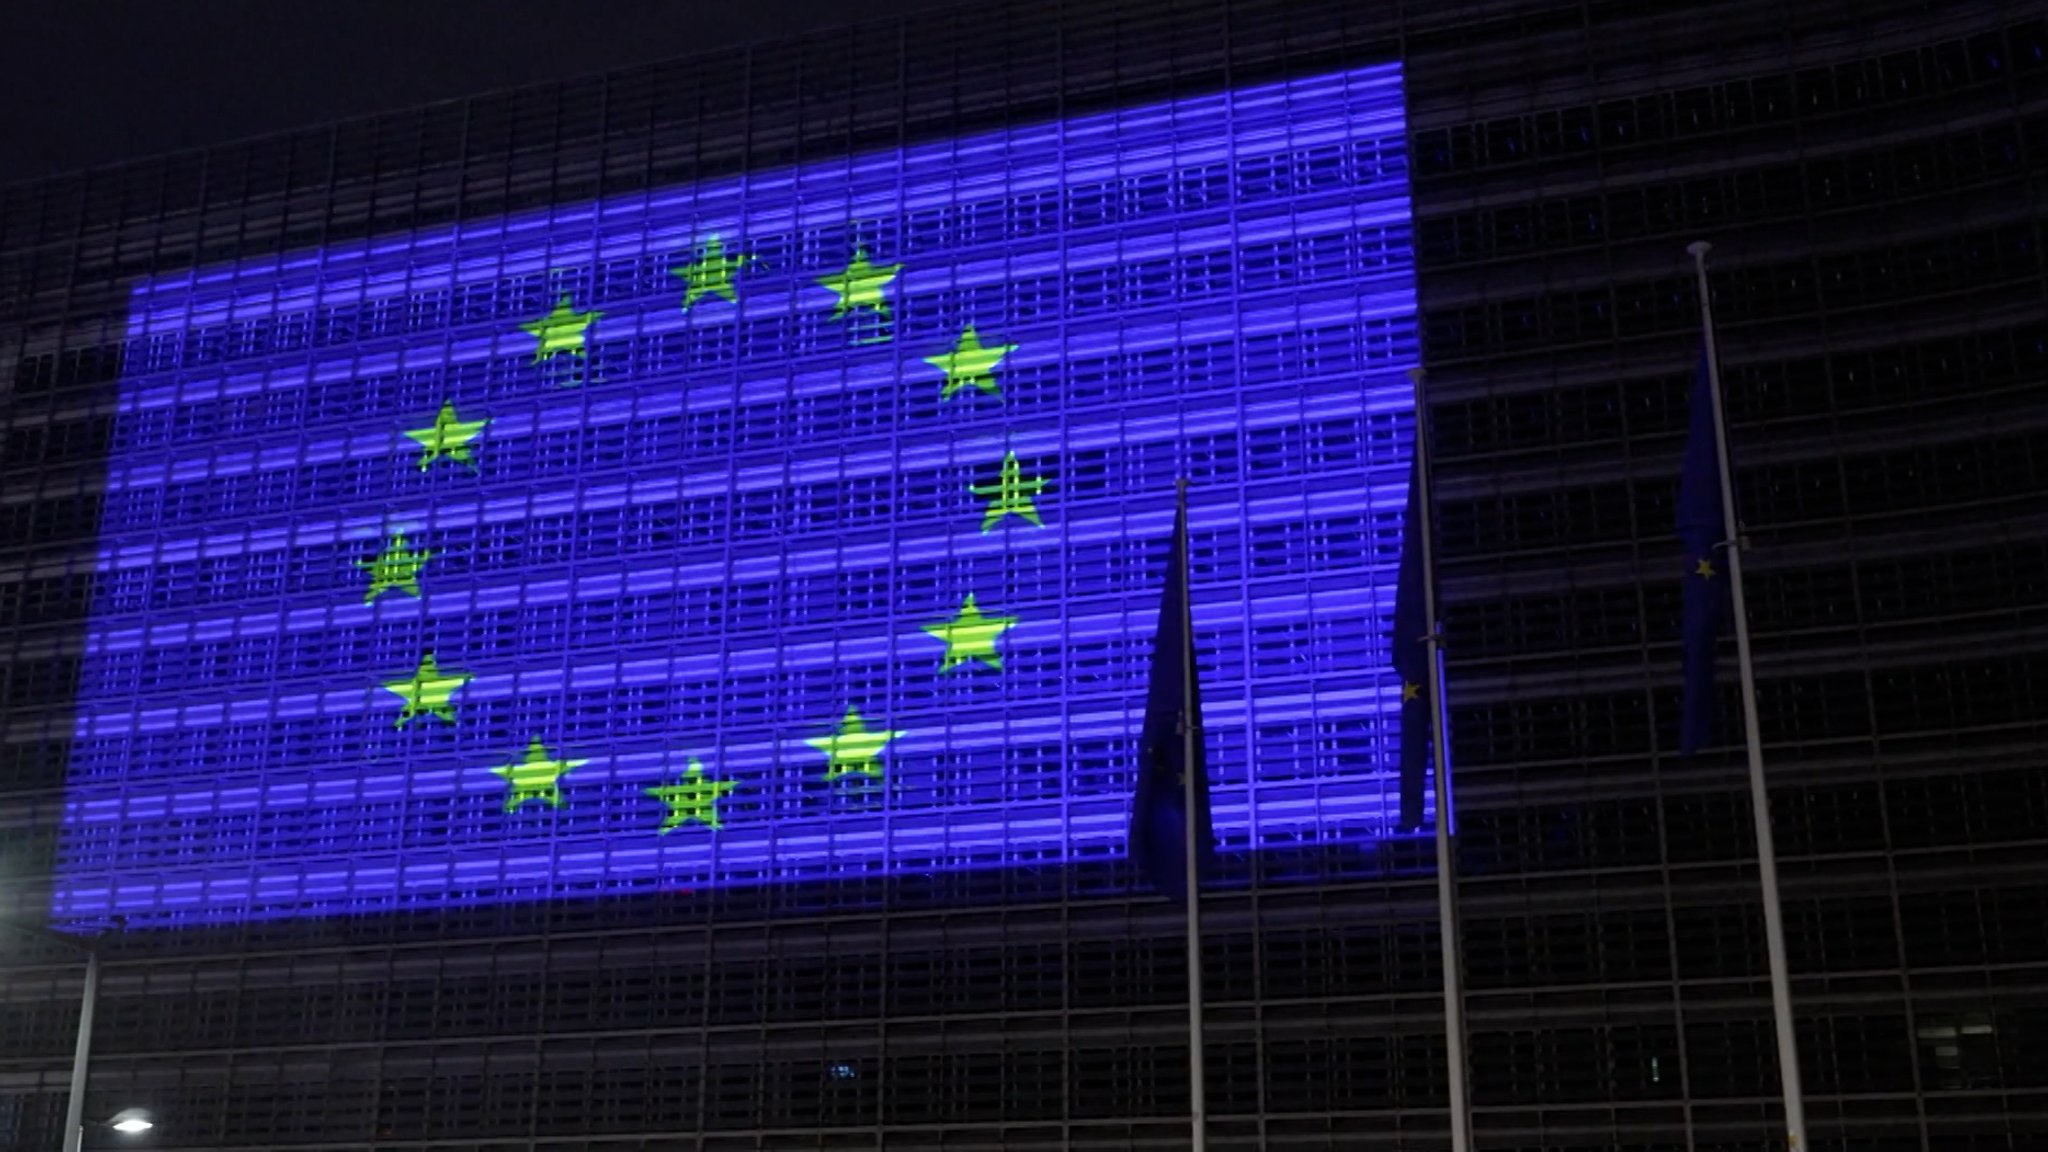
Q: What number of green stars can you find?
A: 12